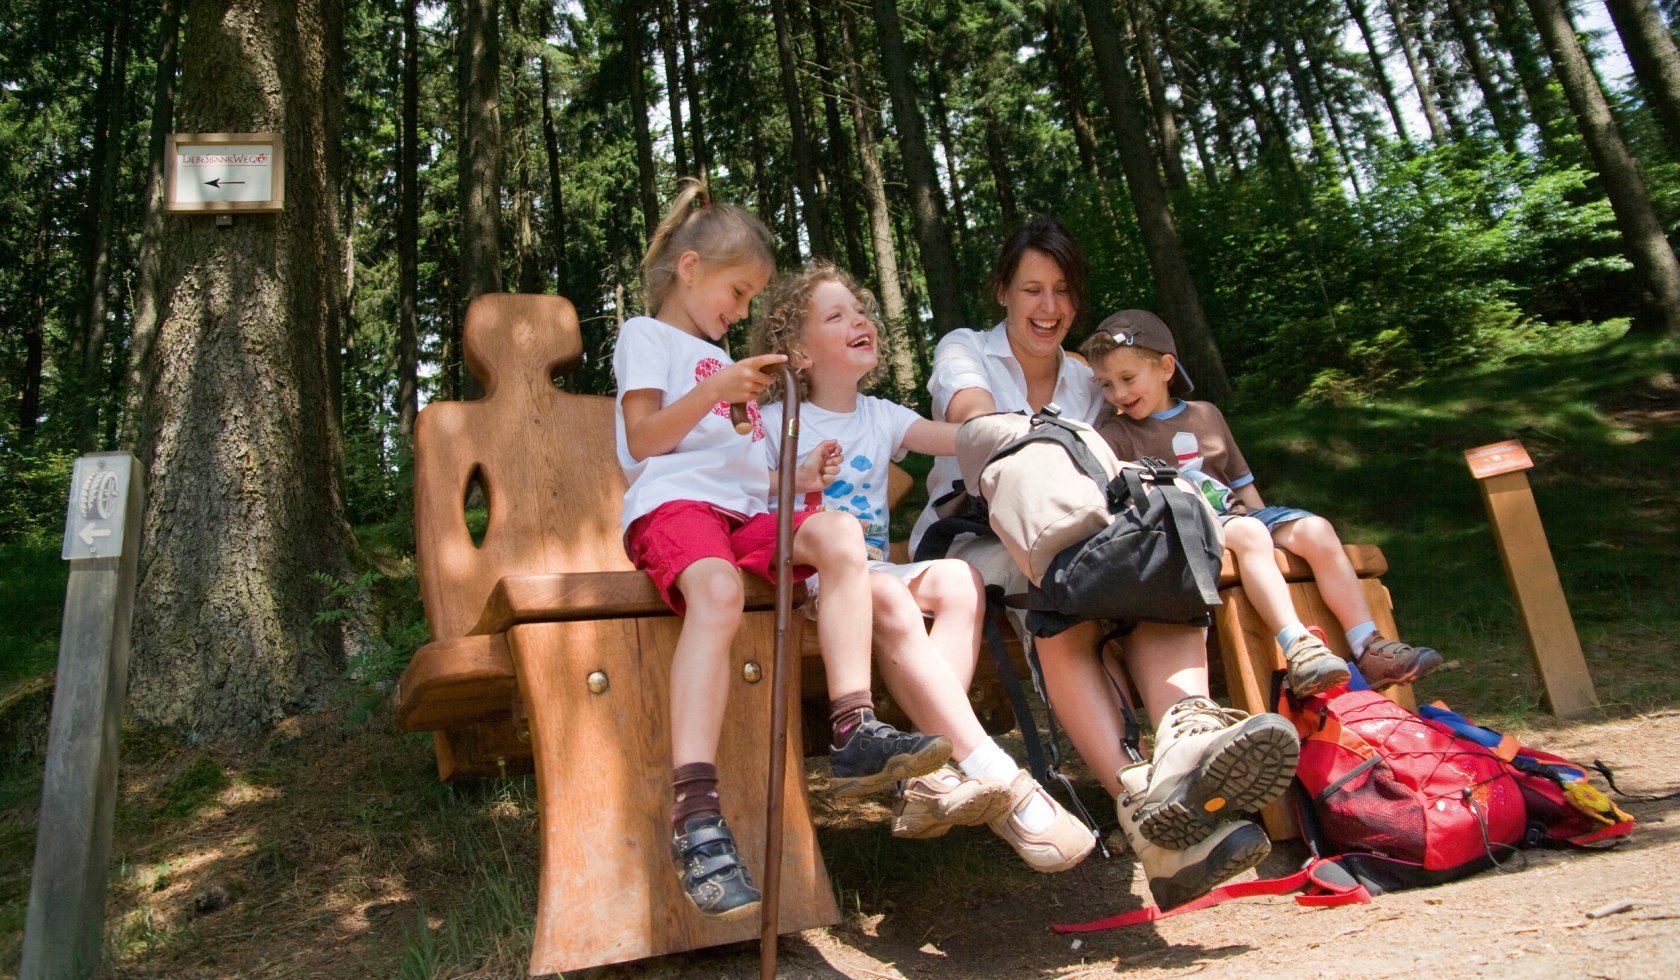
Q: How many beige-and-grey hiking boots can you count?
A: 2